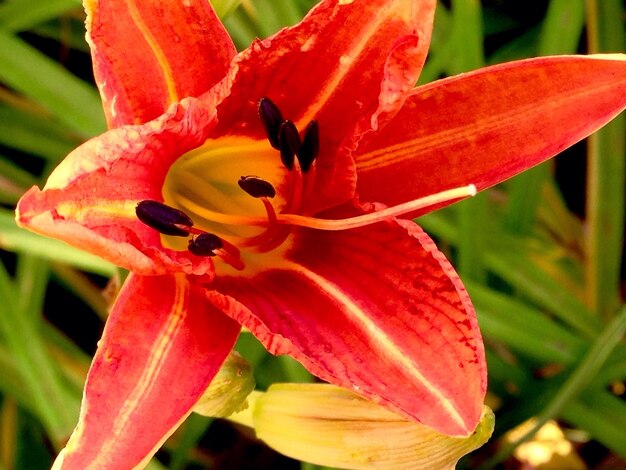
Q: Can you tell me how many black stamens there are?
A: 6